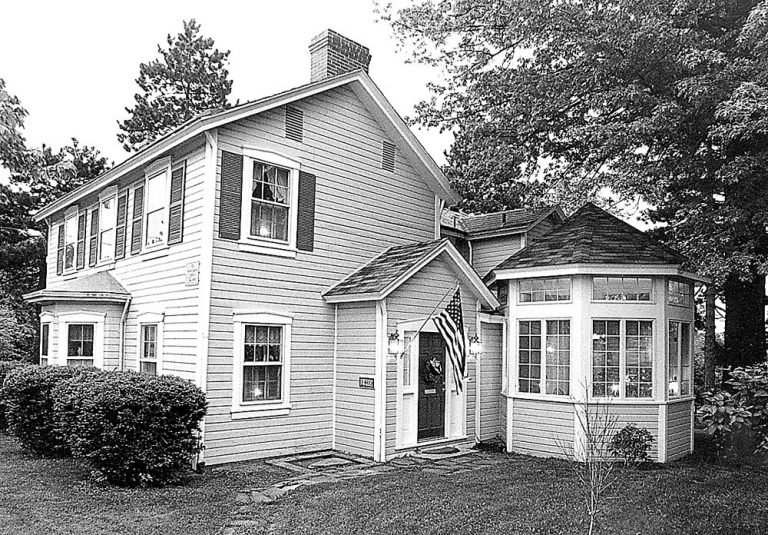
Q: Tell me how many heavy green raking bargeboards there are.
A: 0